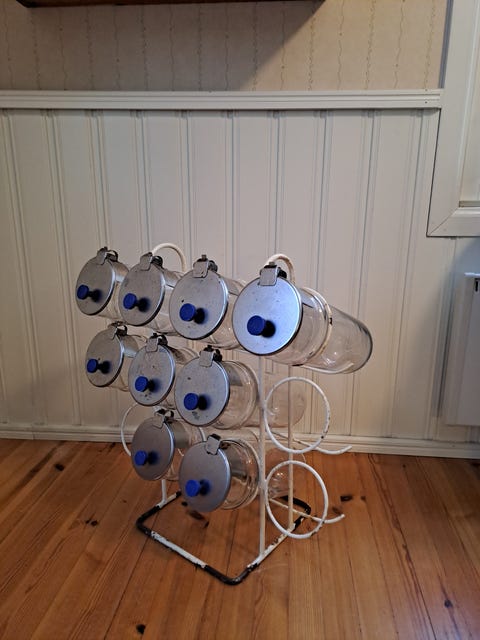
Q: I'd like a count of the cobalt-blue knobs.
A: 9